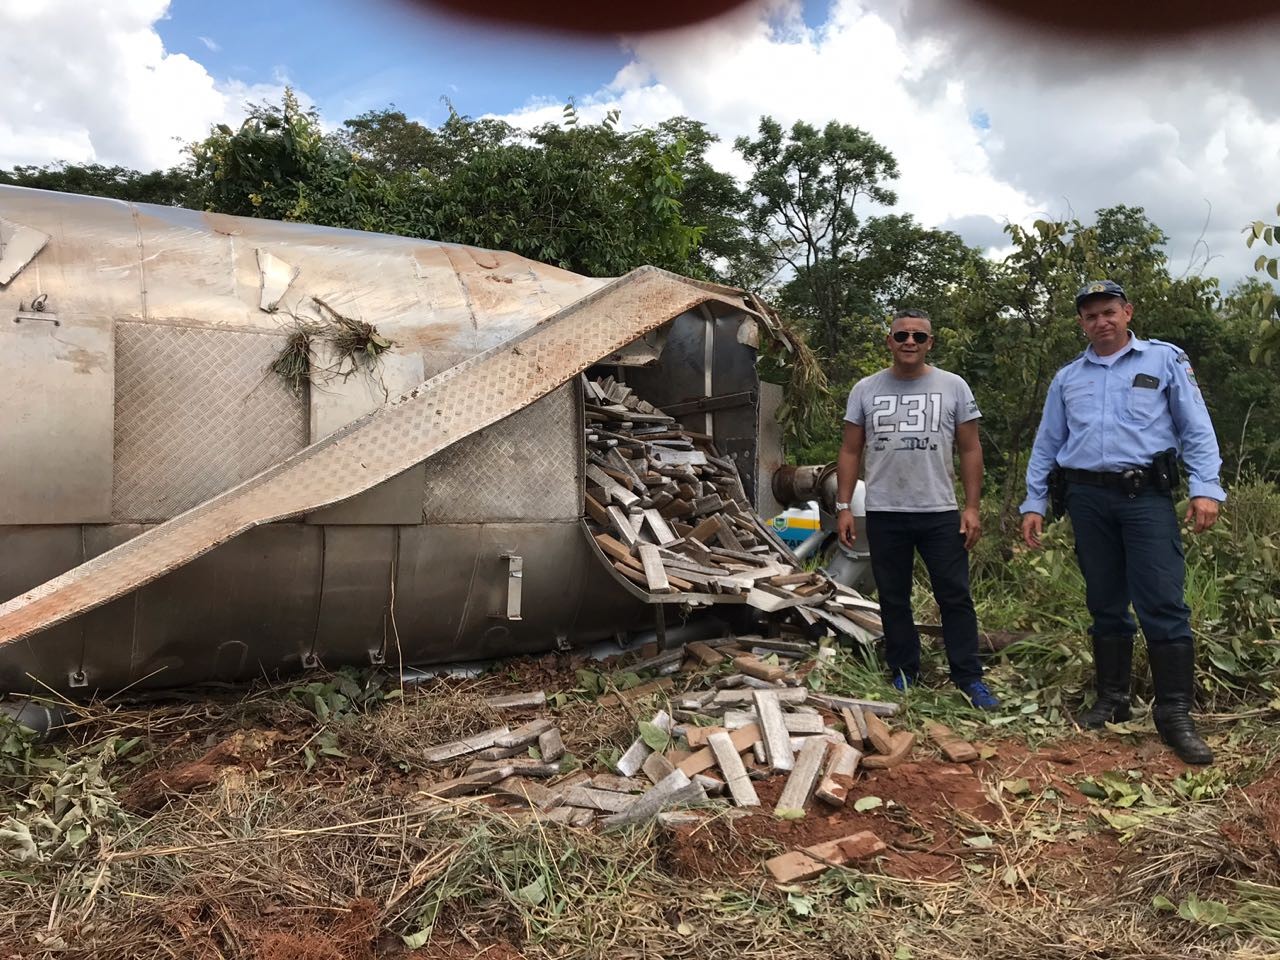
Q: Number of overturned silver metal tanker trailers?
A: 1